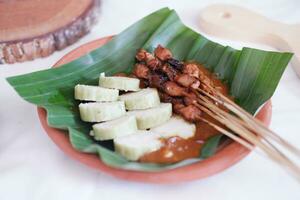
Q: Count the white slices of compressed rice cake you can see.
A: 8